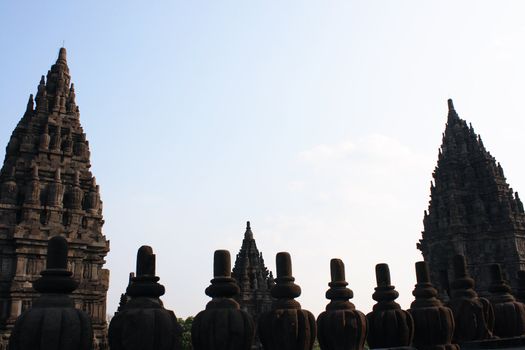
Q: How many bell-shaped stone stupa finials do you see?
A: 9